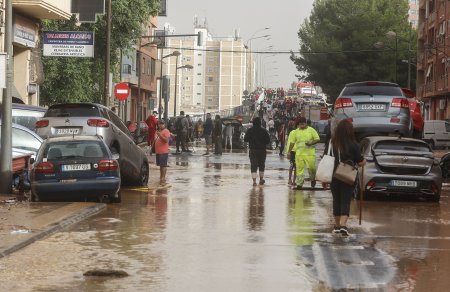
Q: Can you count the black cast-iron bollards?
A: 0